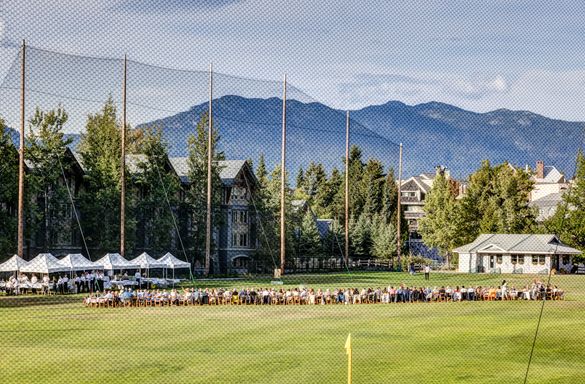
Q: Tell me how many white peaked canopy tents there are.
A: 6